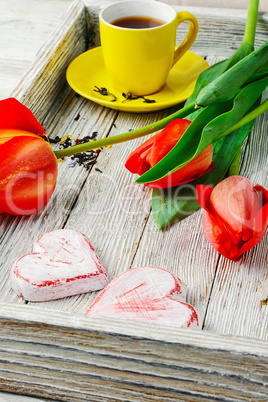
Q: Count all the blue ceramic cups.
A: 0